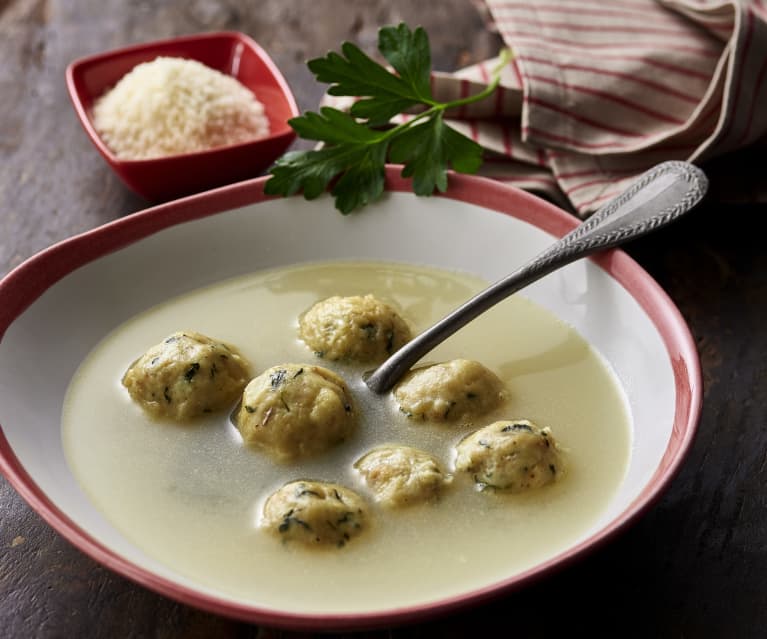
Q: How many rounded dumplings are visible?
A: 7